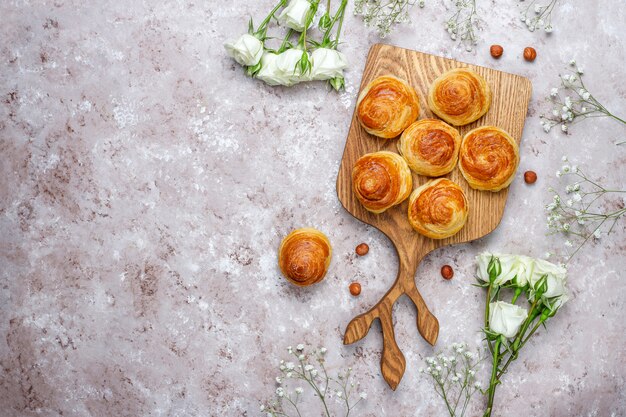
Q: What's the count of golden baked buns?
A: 7